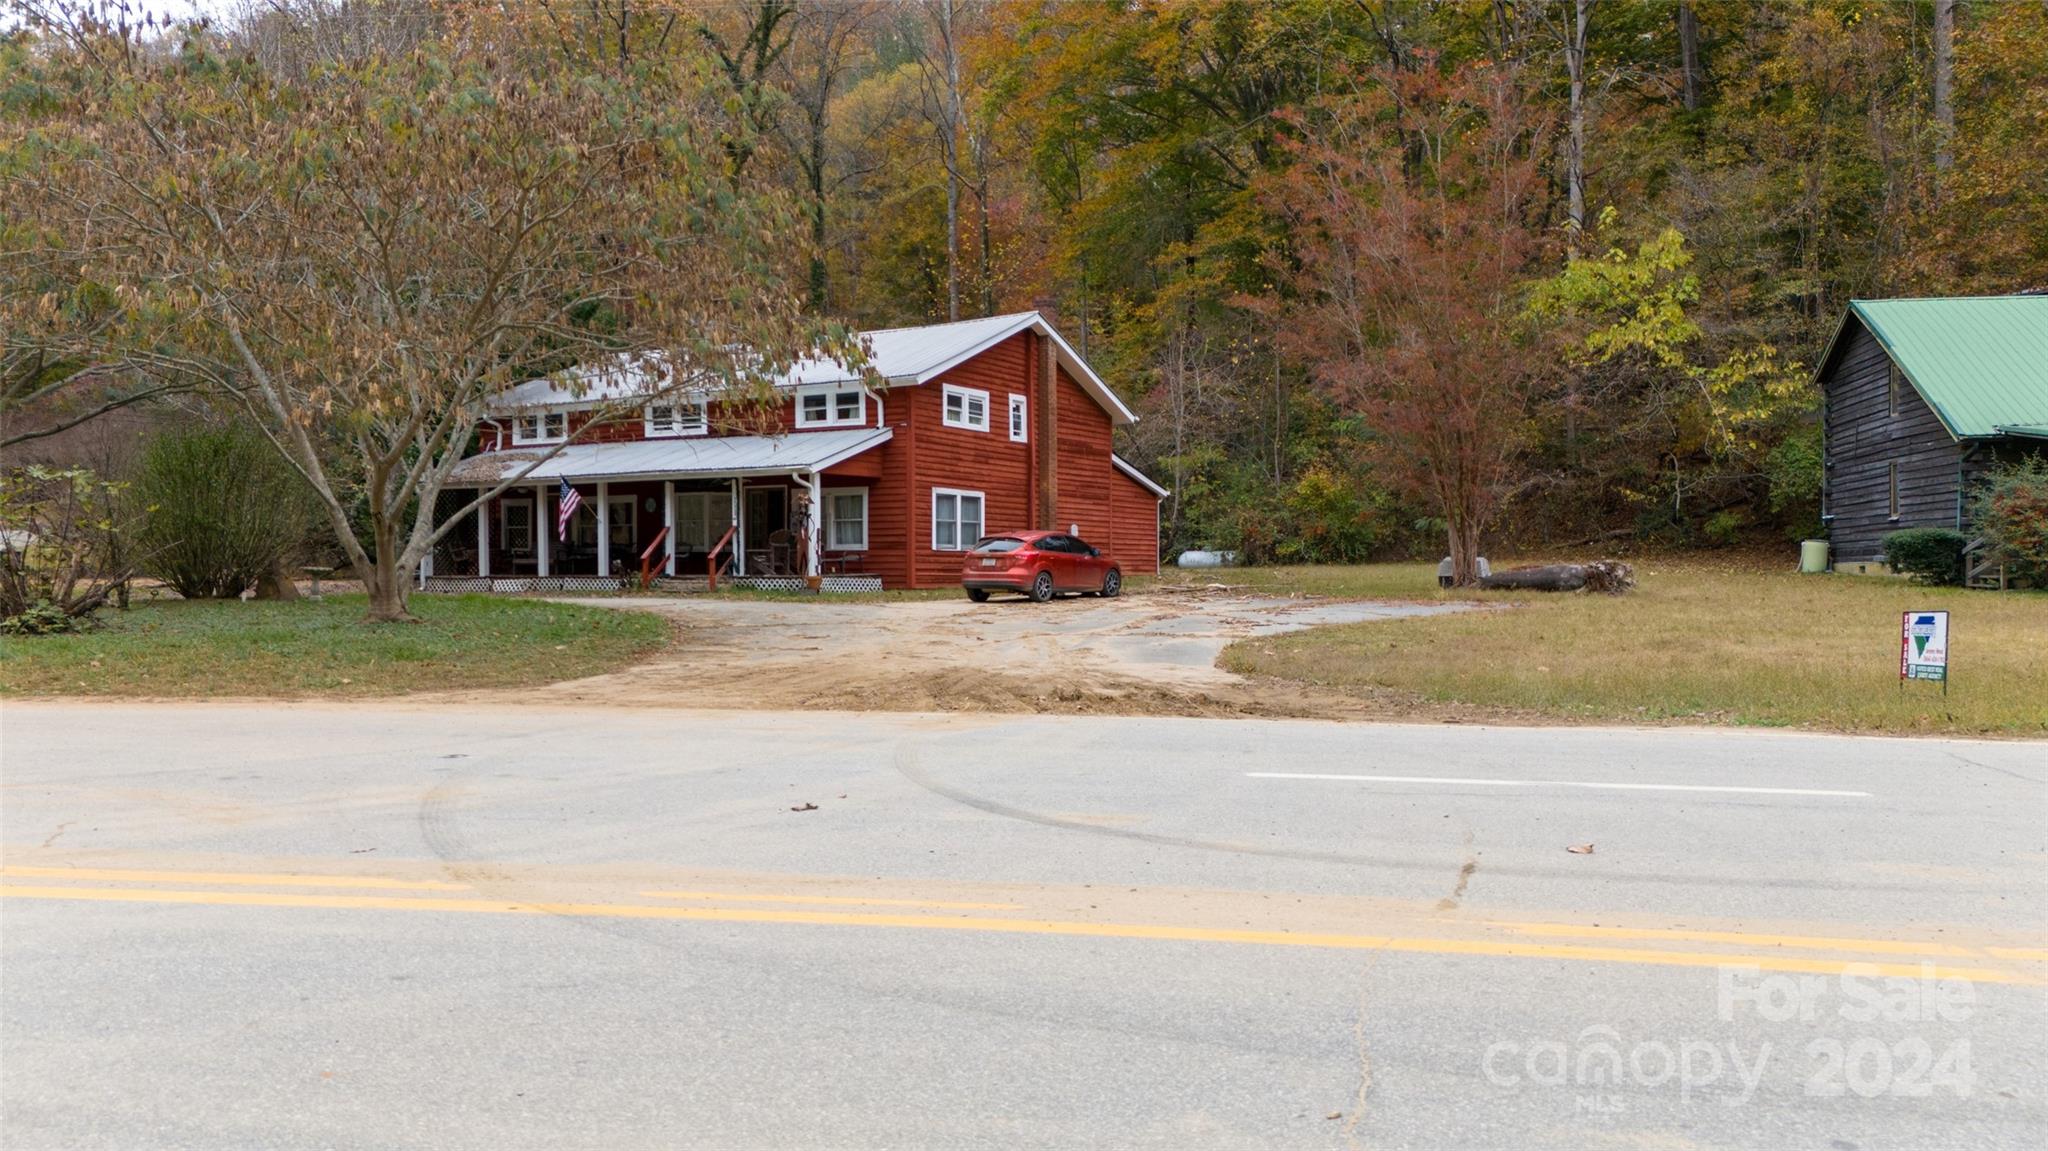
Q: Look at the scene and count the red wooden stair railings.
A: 2